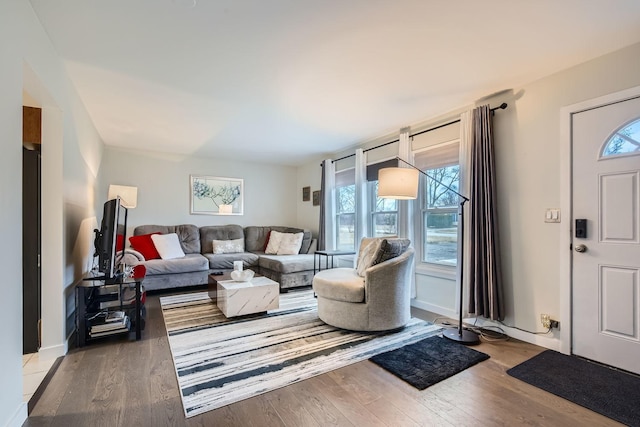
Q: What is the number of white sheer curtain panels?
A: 4